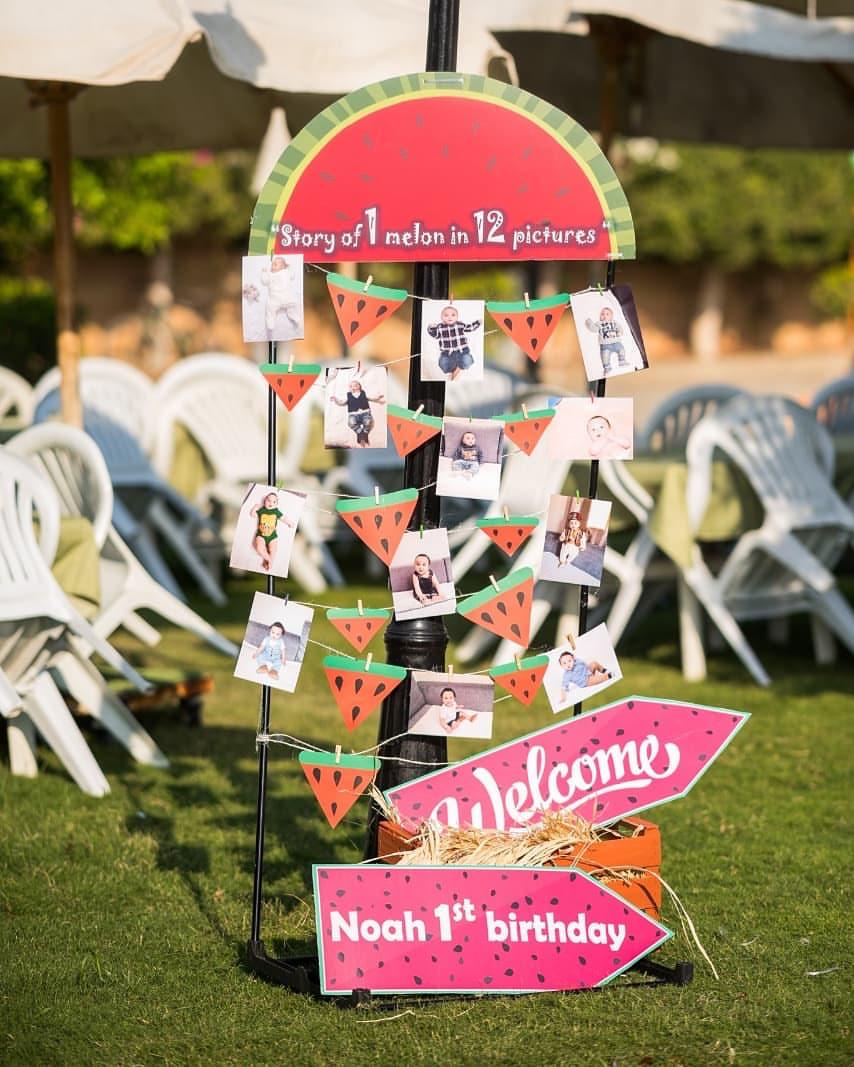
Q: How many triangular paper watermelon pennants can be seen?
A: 12